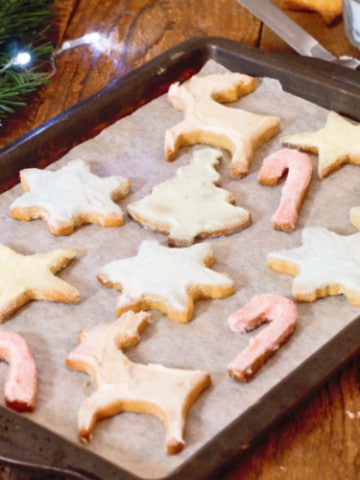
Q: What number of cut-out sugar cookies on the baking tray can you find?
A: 12